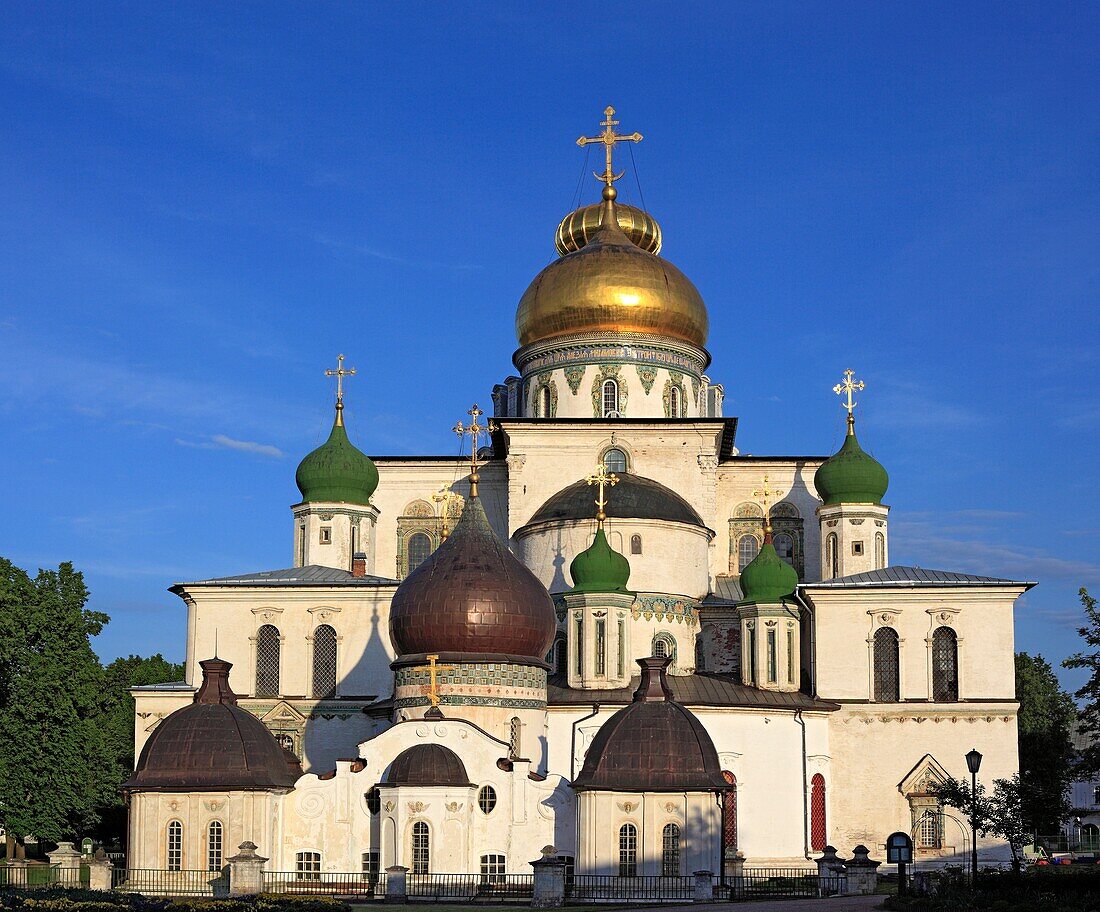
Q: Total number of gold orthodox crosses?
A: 8